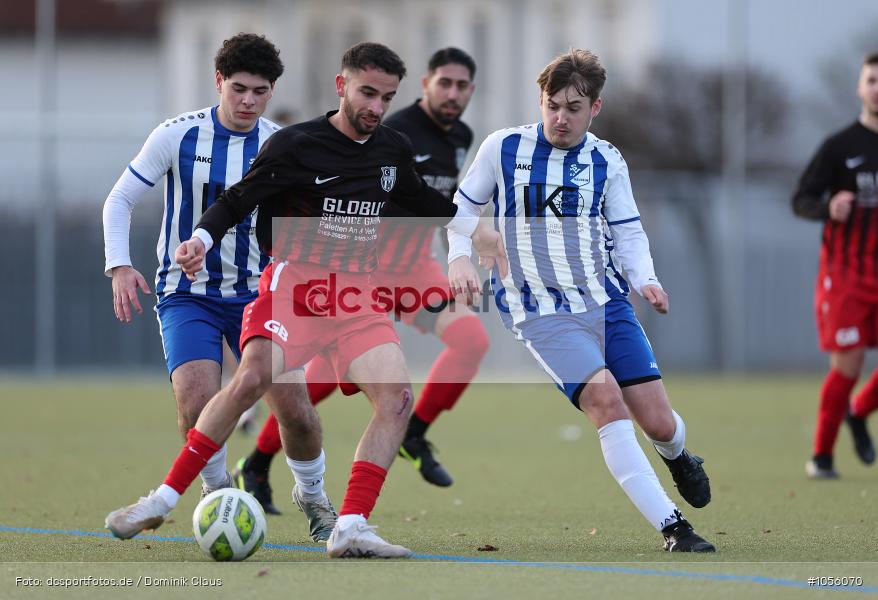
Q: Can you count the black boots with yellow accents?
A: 2